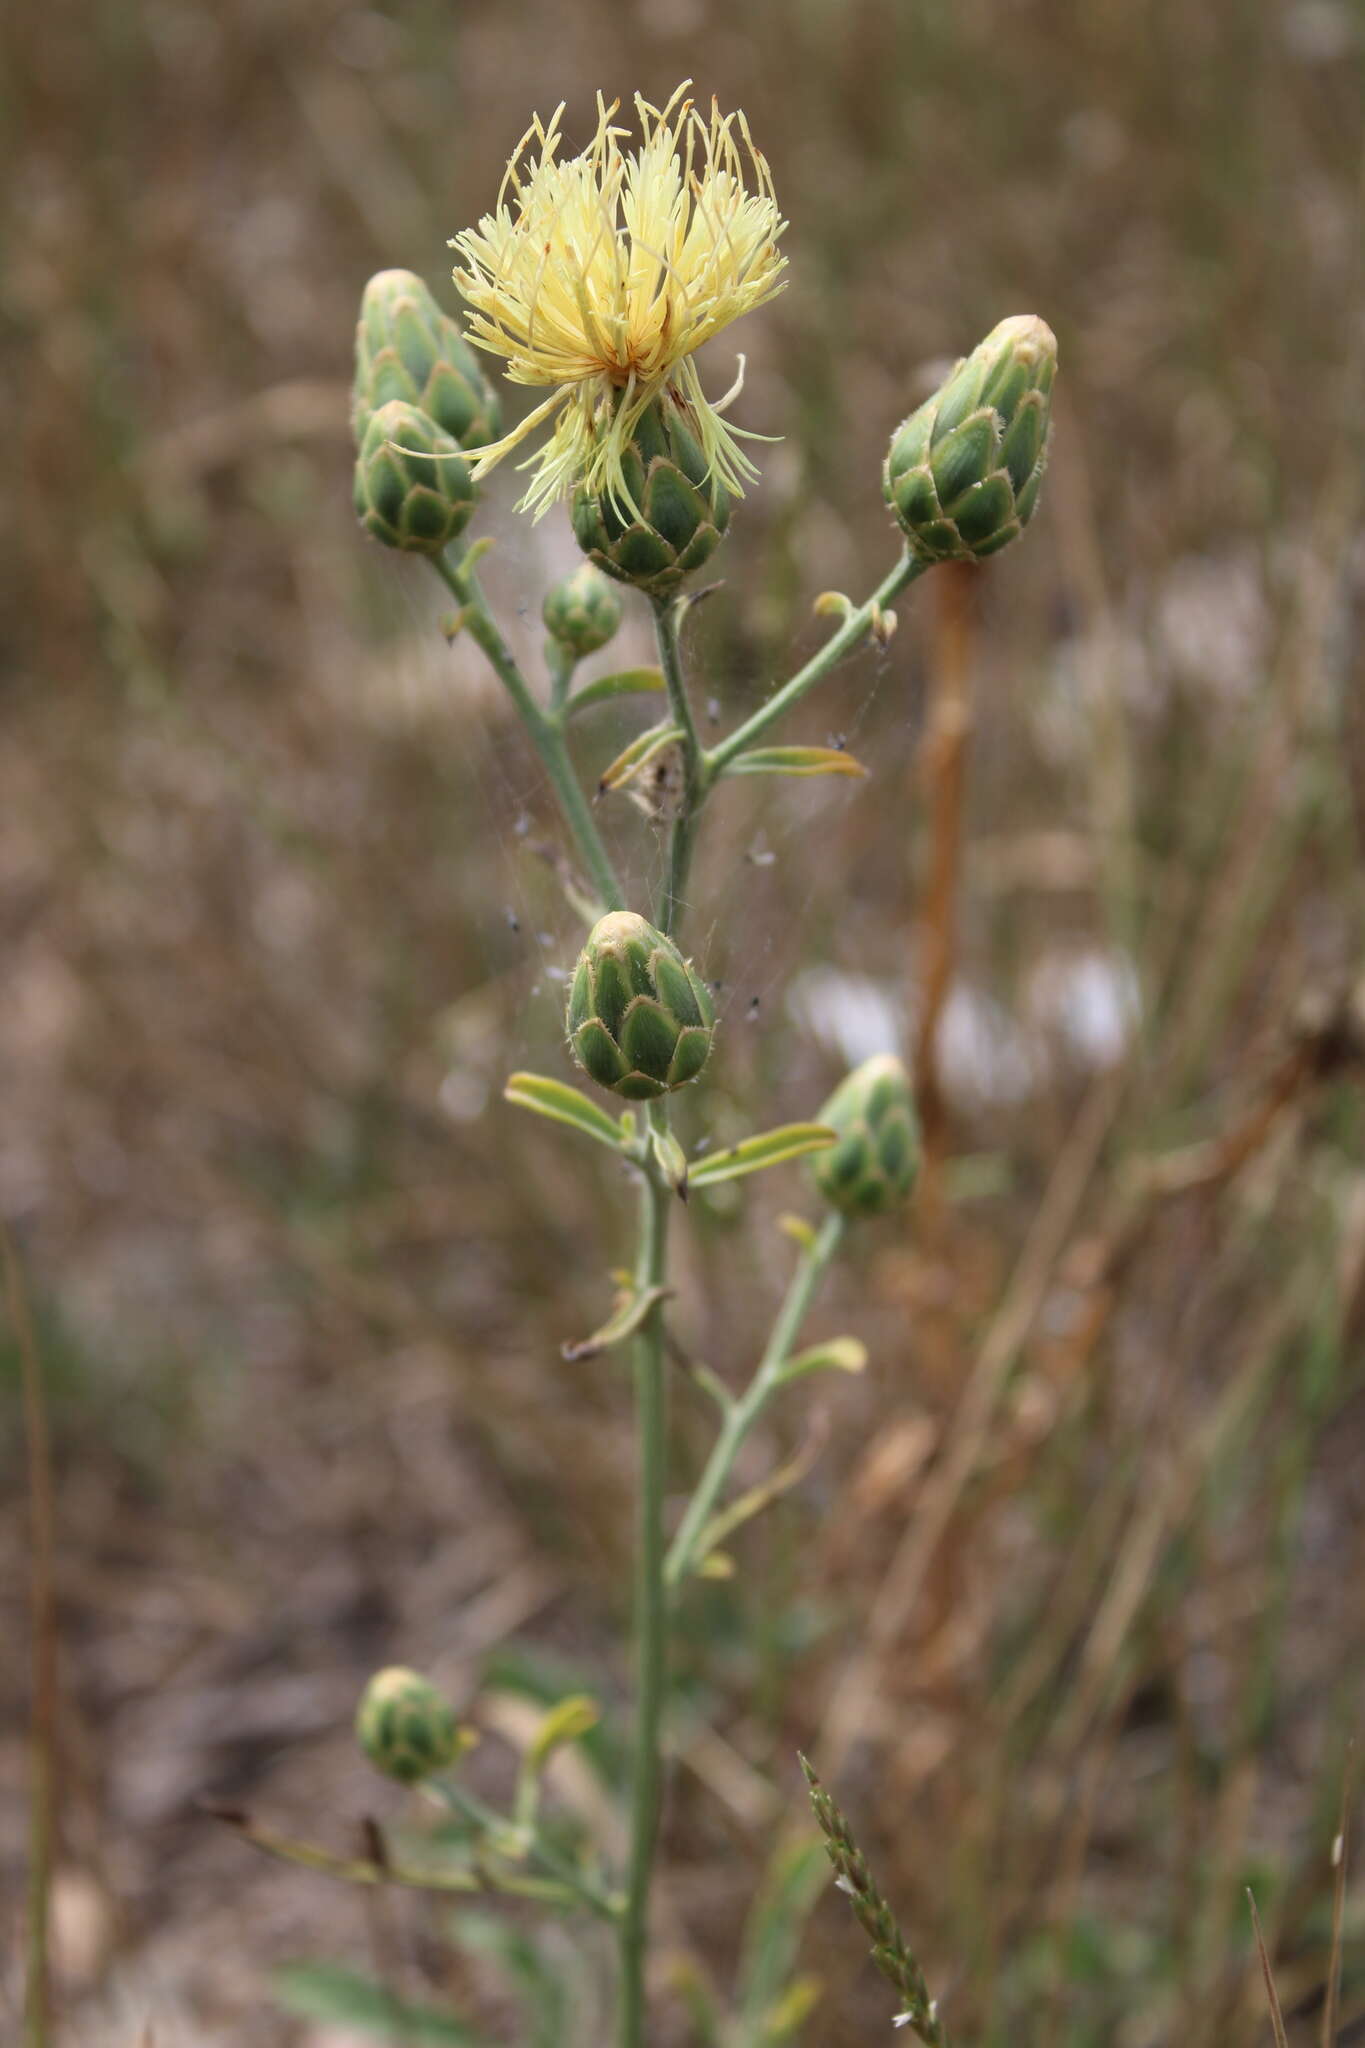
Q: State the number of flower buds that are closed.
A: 7